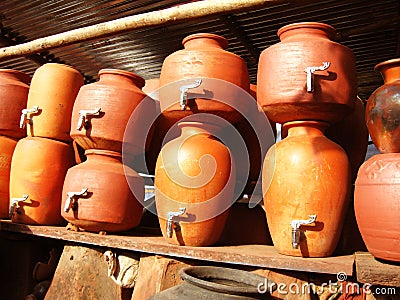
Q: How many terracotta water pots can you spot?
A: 12